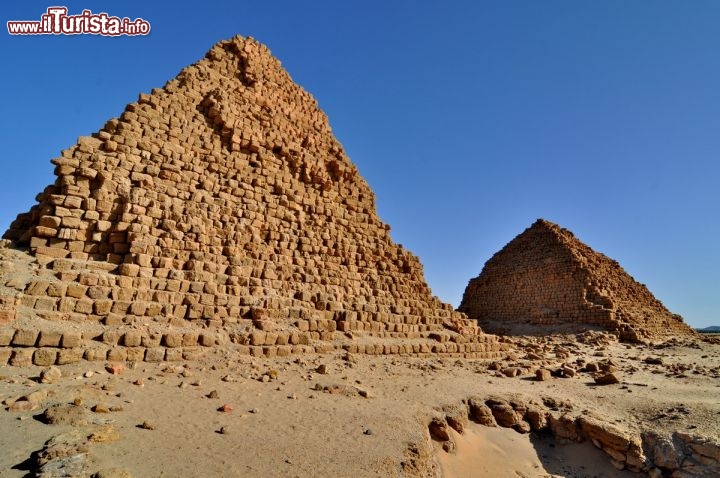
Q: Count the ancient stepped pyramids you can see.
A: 2